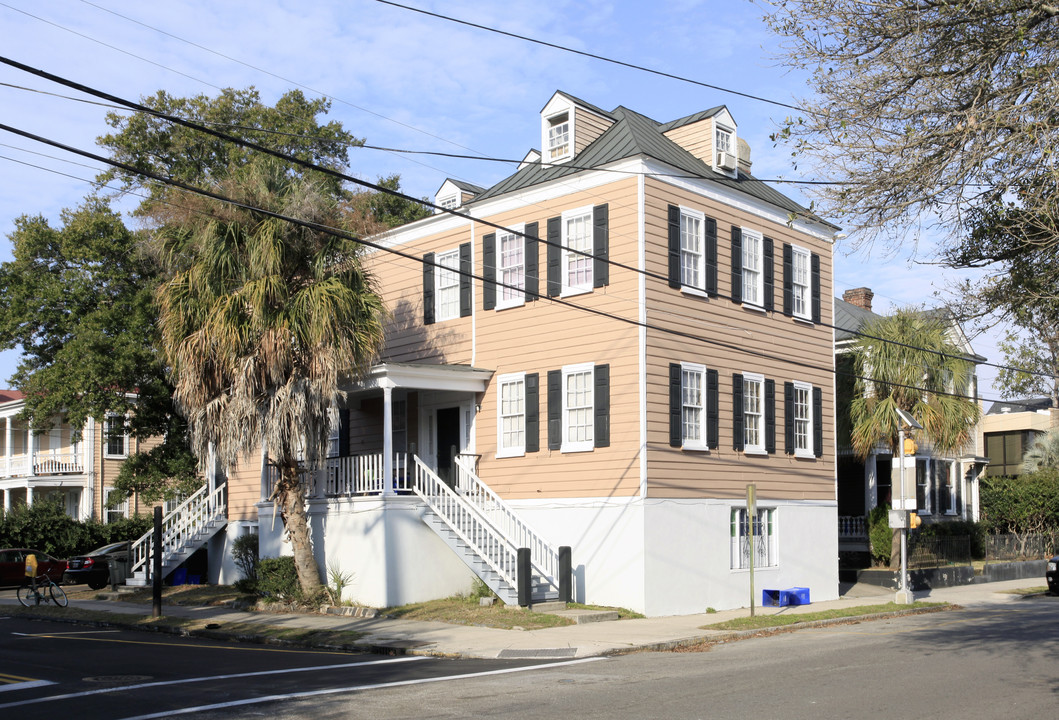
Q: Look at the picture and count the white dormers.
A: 4